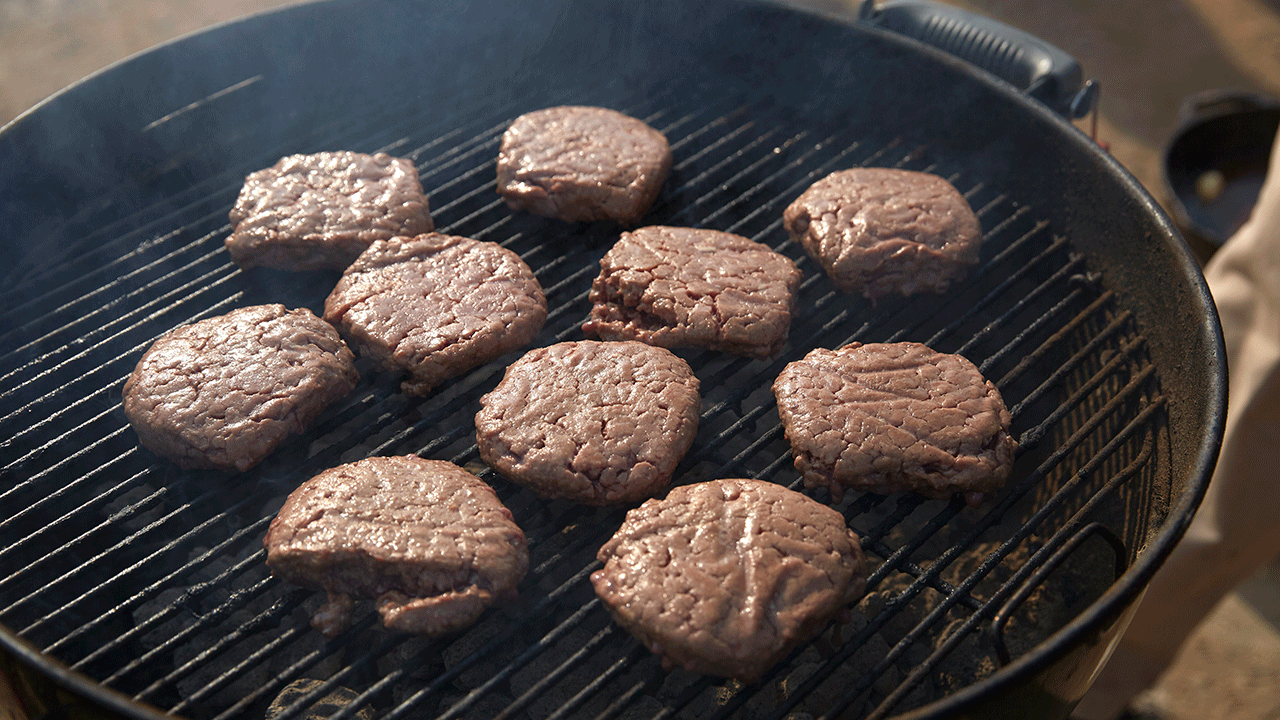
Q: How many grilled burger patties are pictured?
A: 10